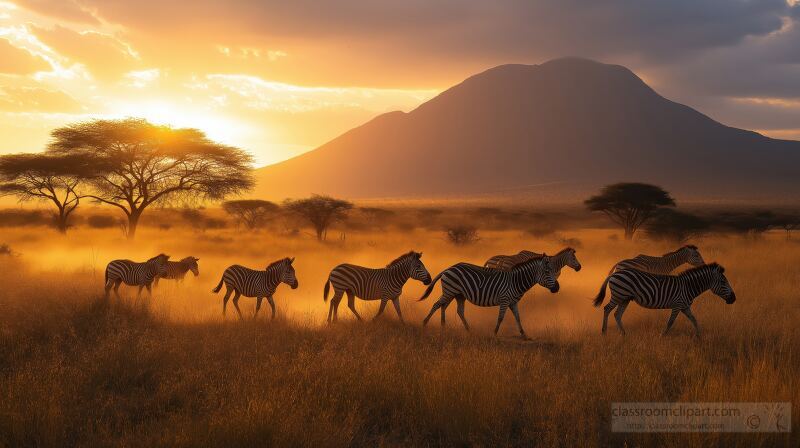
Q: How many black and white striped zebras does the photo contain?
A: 8